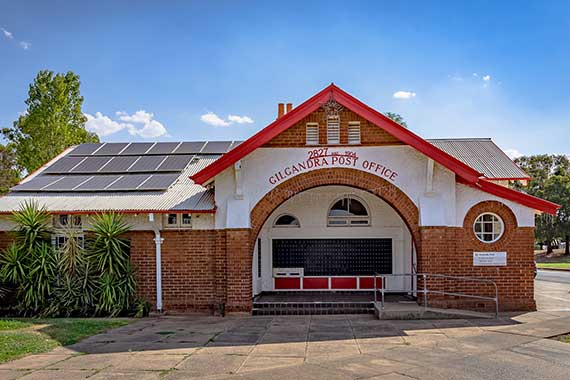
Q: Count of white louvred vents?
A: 3